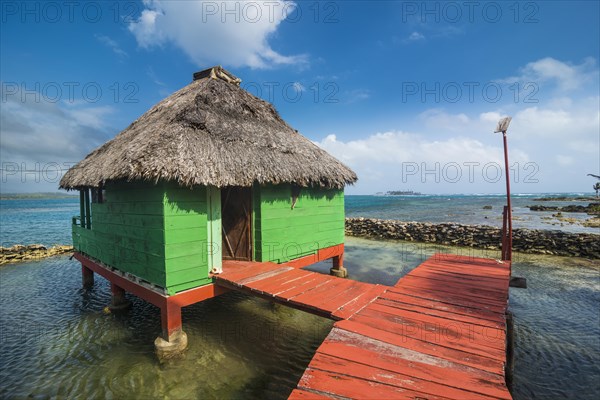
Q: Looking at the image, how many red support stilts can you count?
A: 4